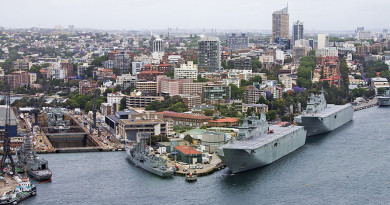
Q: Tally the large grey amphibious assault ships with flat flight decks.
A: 2